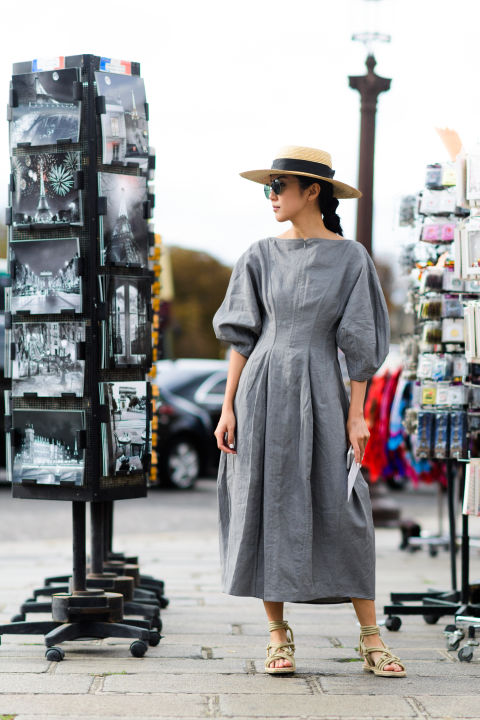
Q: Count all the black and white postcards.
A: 9